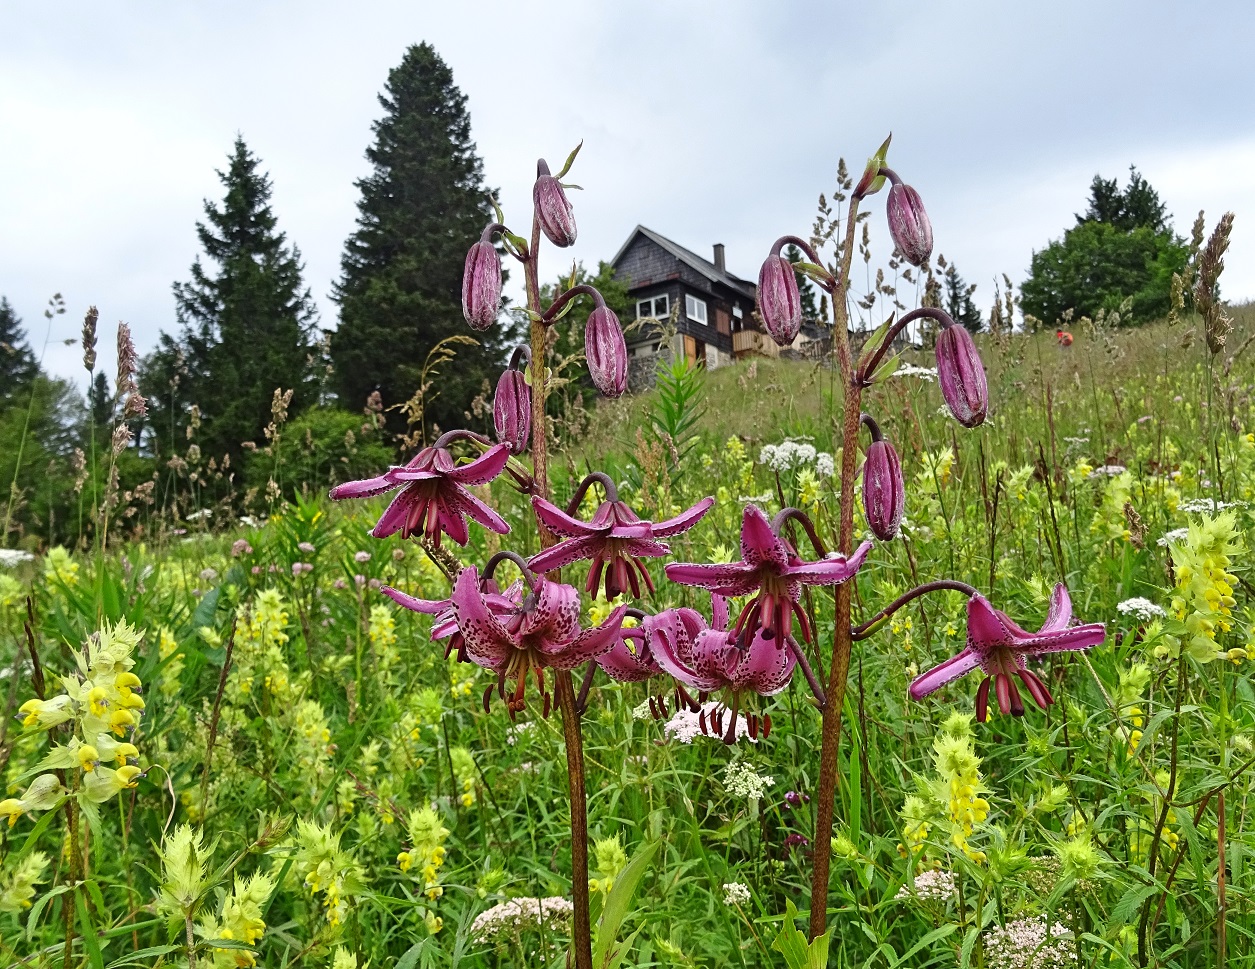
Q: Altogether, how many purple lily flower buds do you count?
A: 8